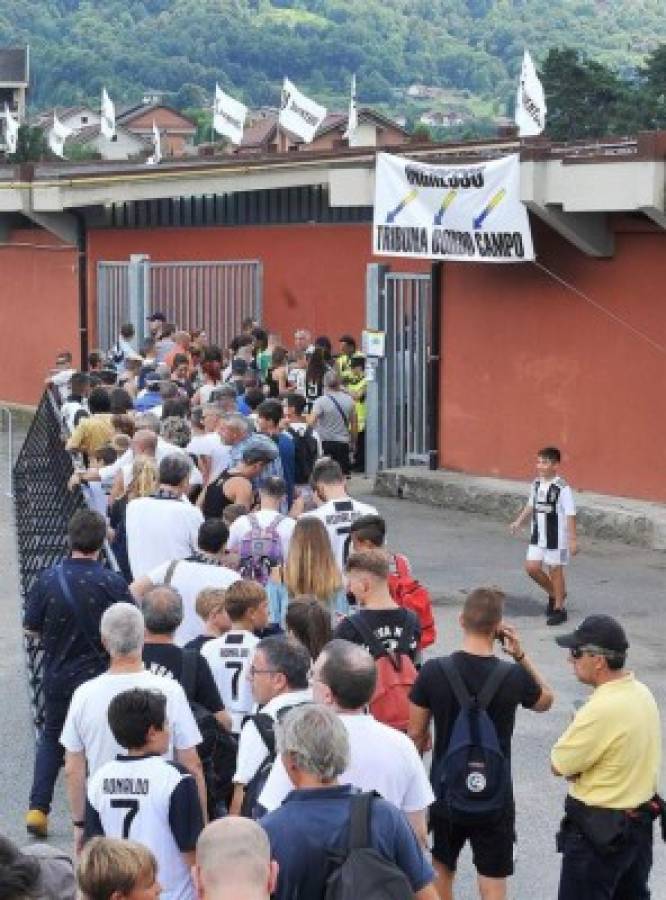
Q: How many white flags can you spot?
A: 8